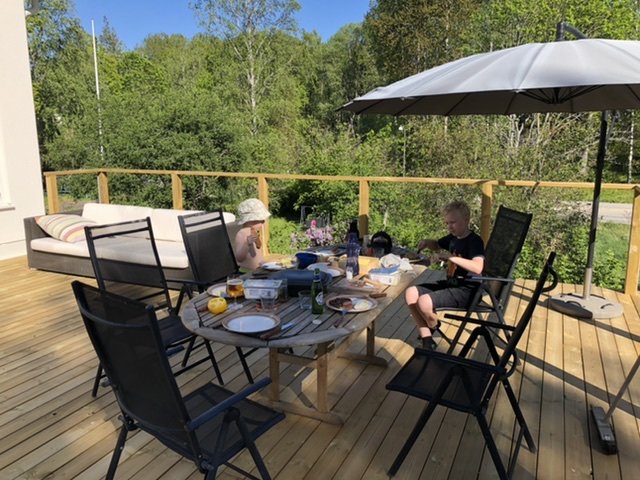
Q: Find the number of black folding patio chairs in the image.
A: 5